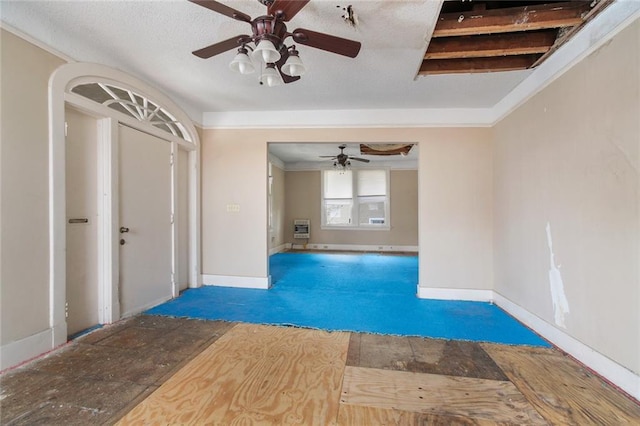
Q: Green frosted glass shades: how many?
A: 0